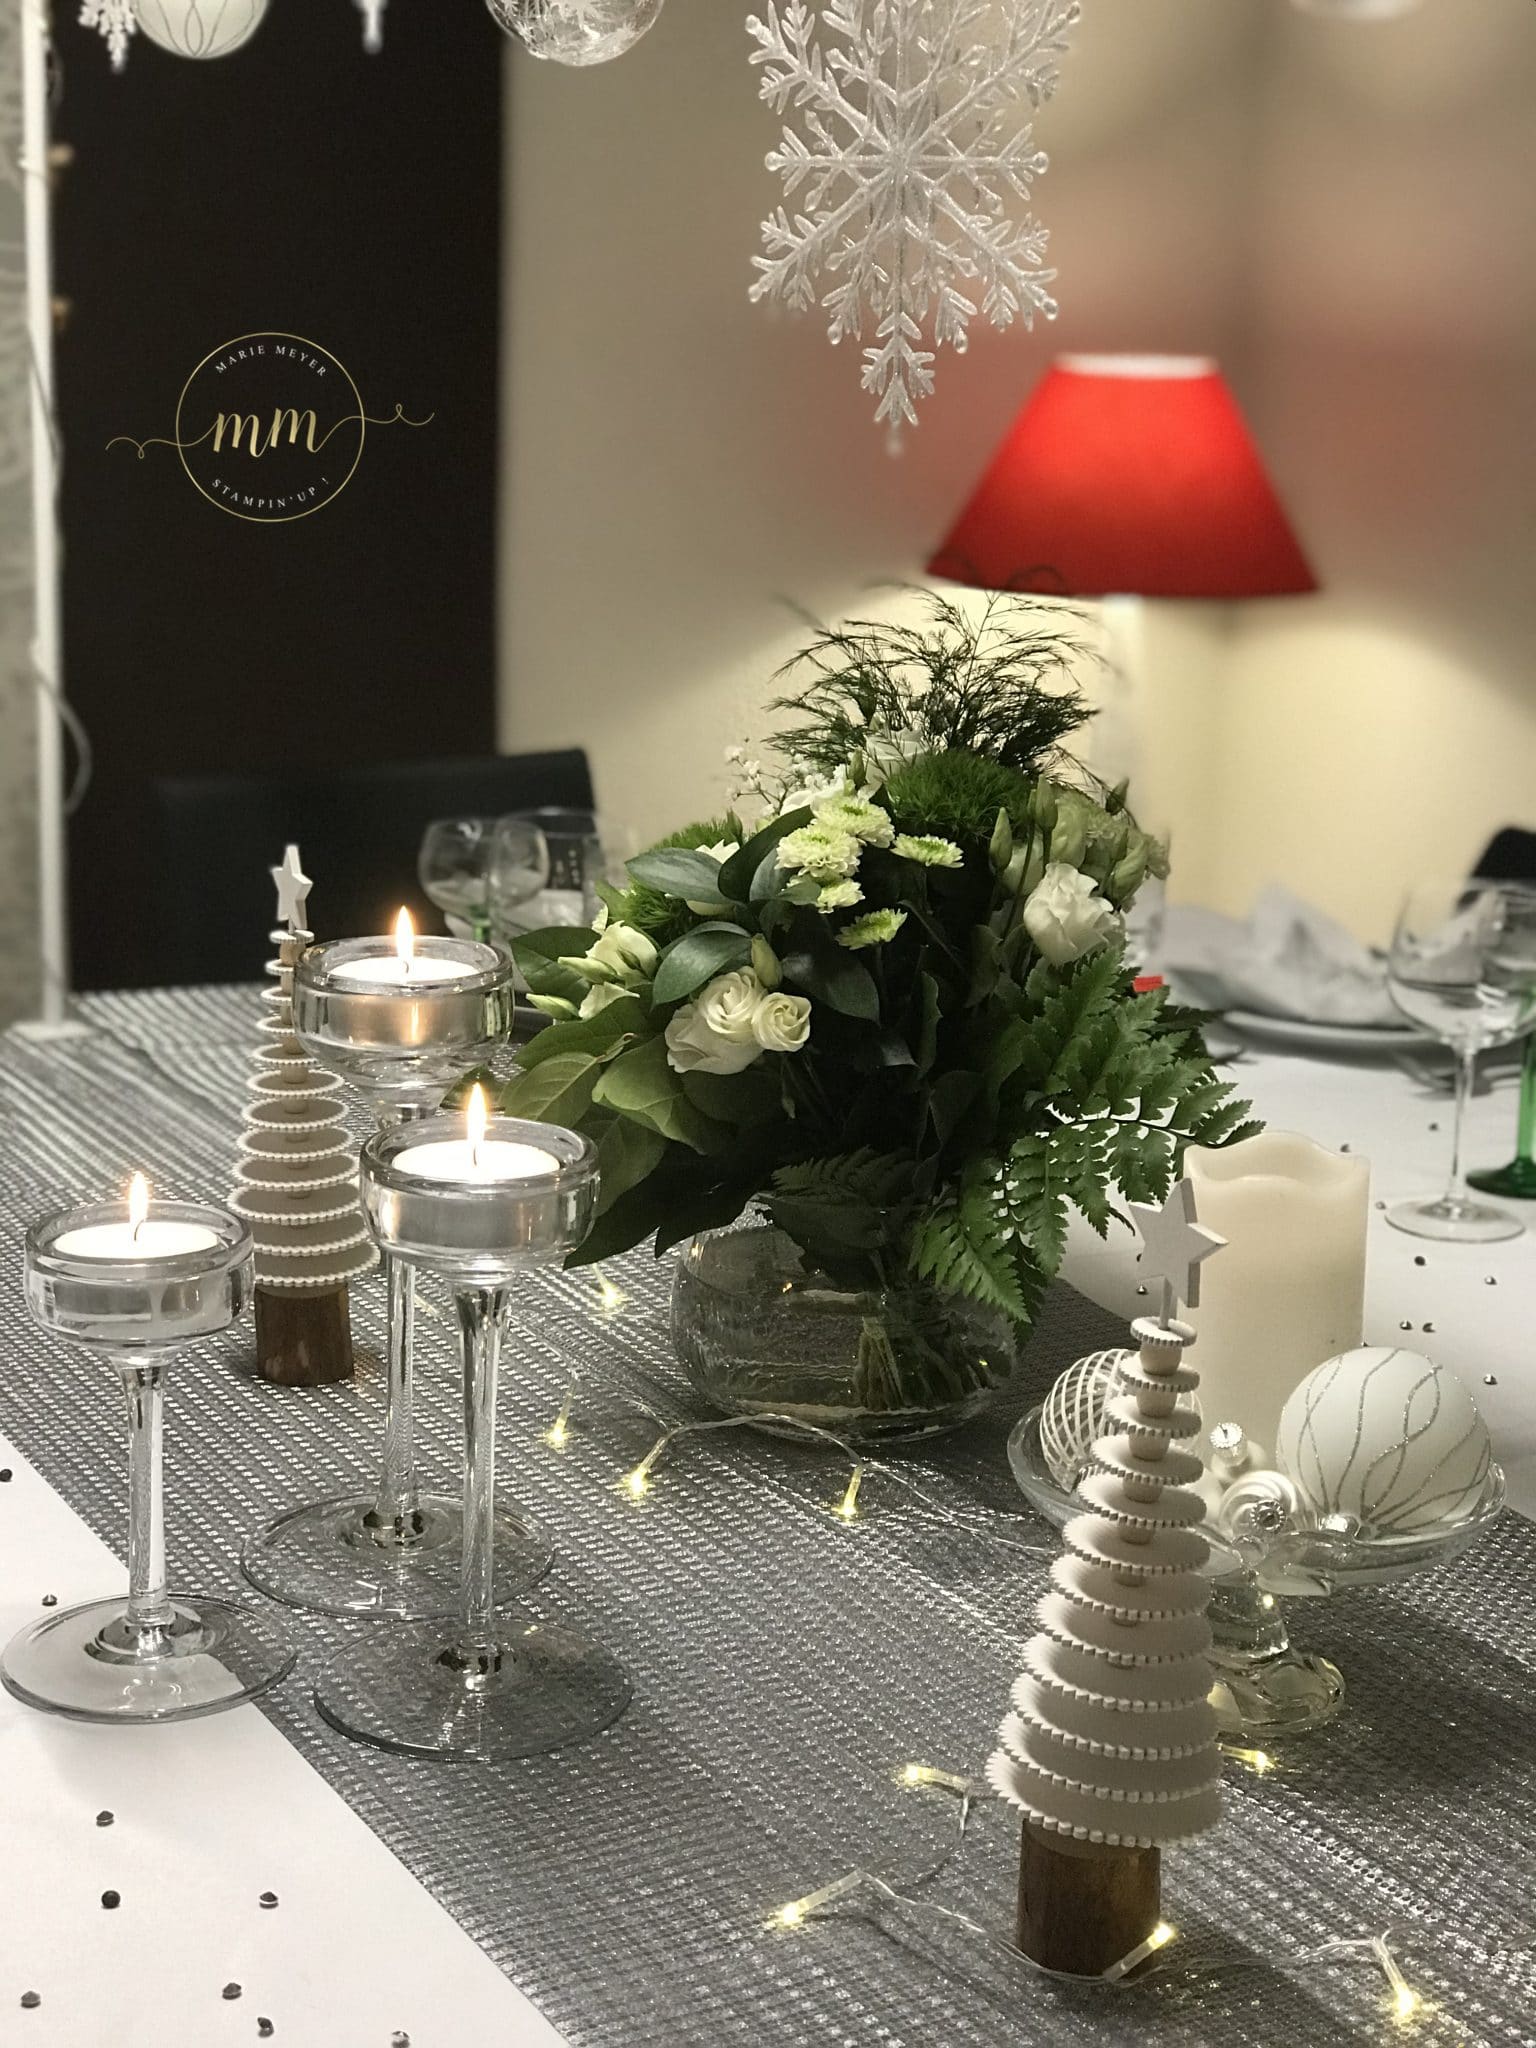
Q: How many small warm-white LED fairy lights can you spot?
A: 9